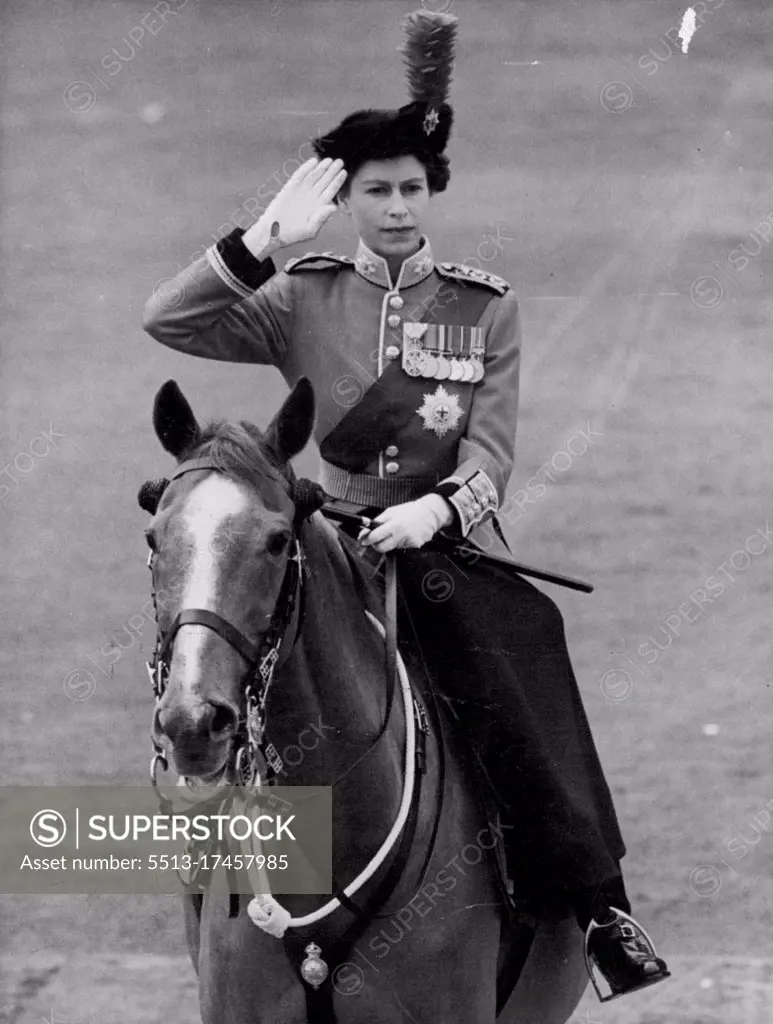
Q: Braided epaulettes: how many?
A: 2